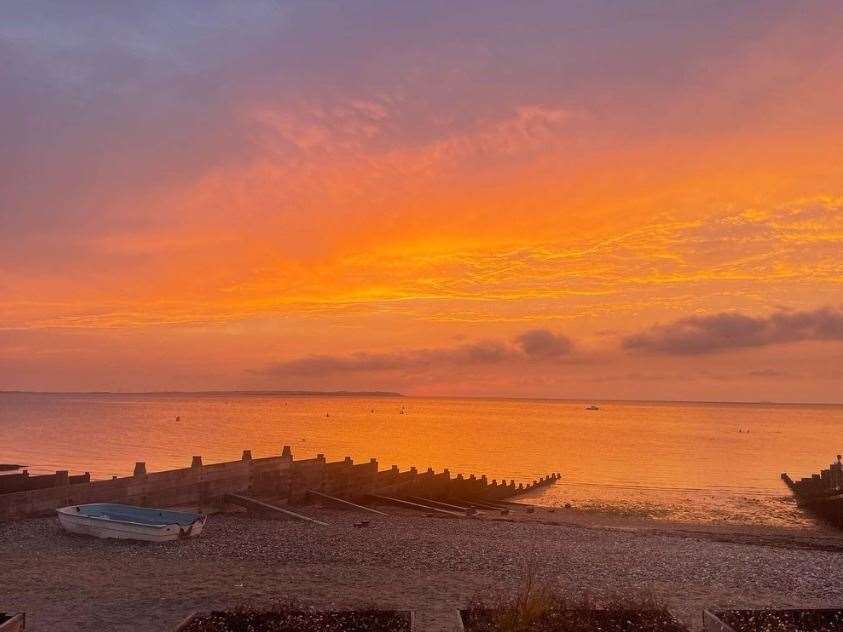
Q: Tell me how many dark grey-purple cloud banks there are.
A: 2